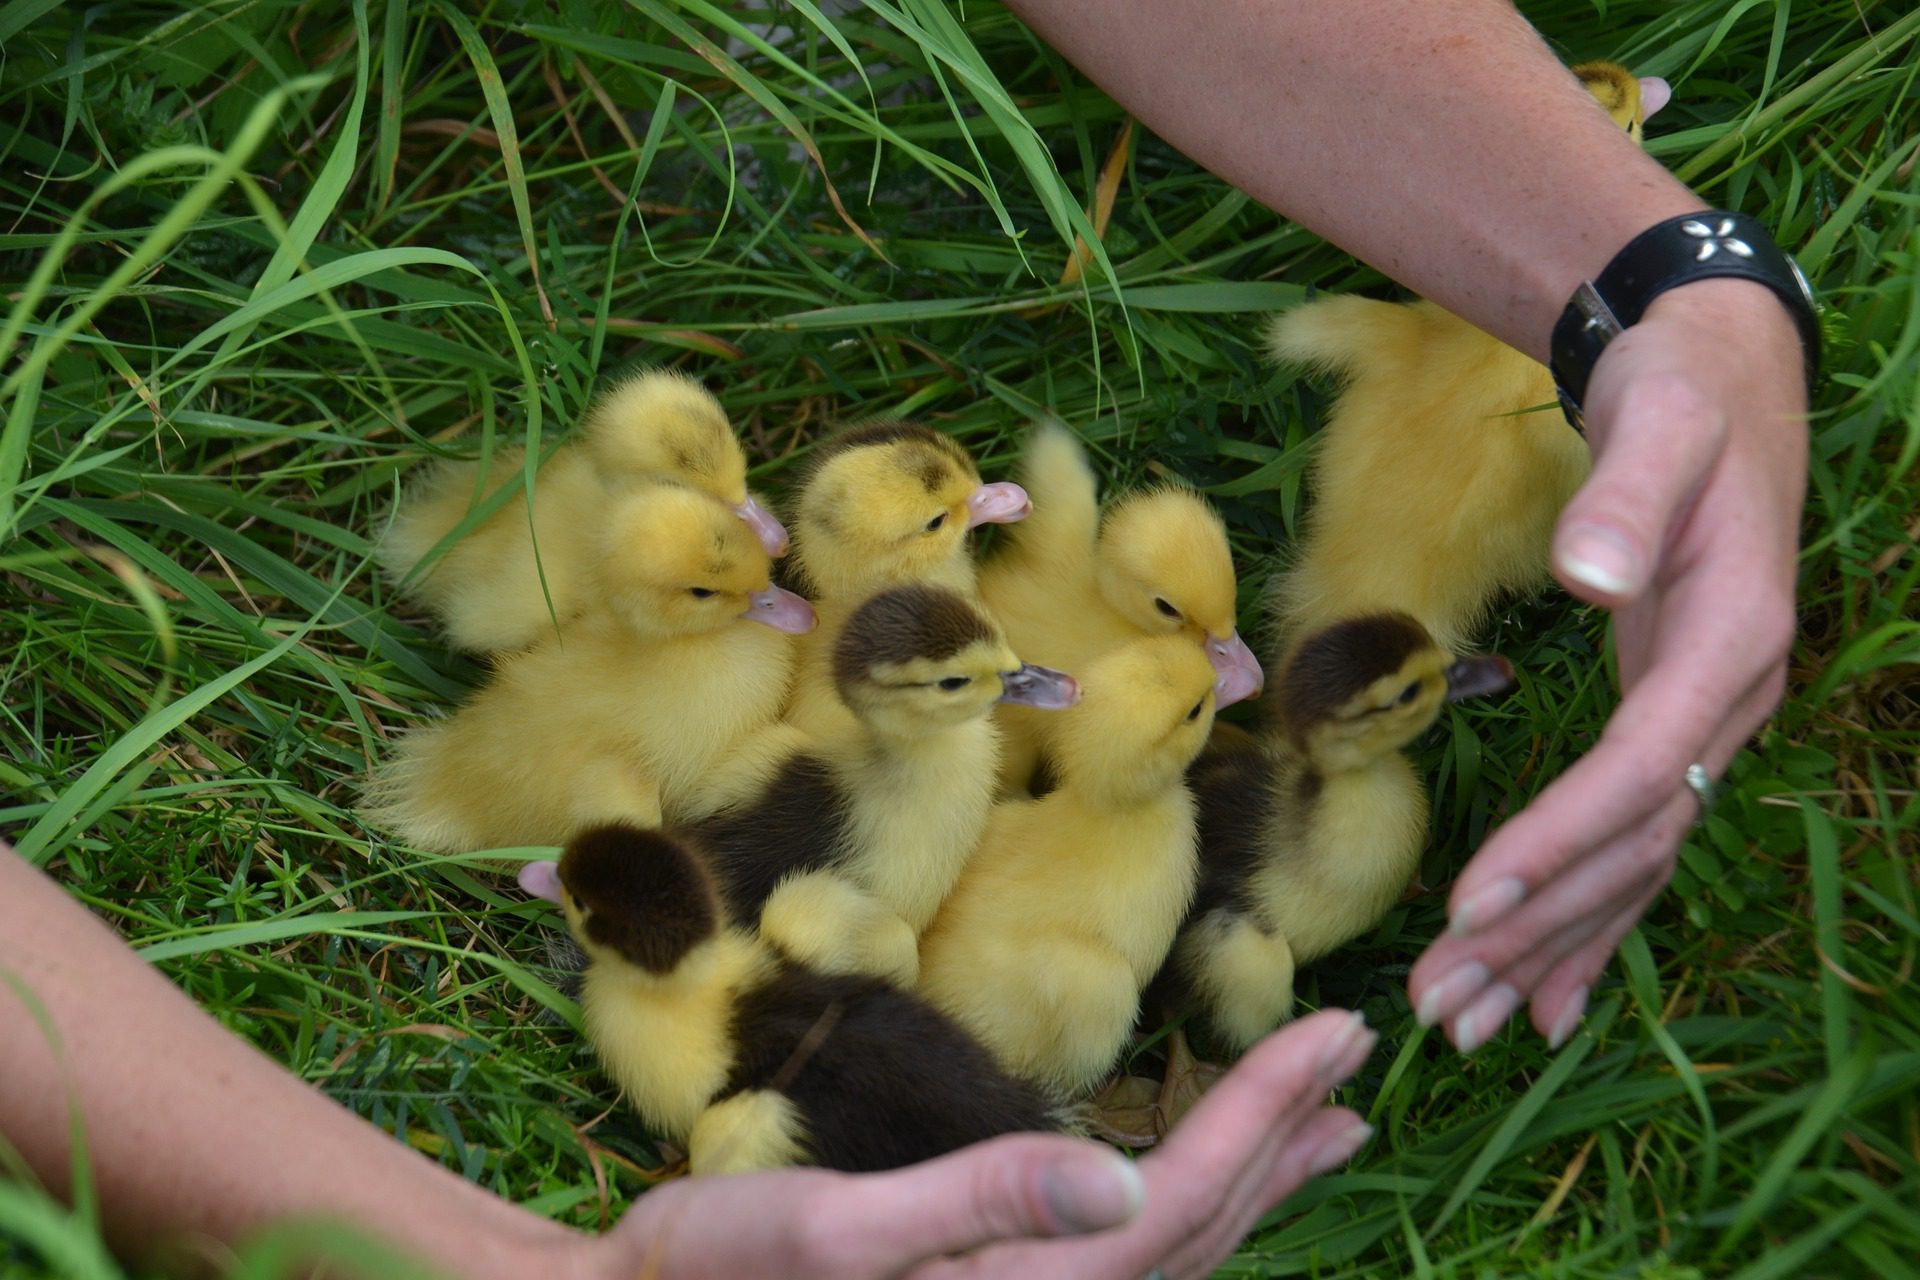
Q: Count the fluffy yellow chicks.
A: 6